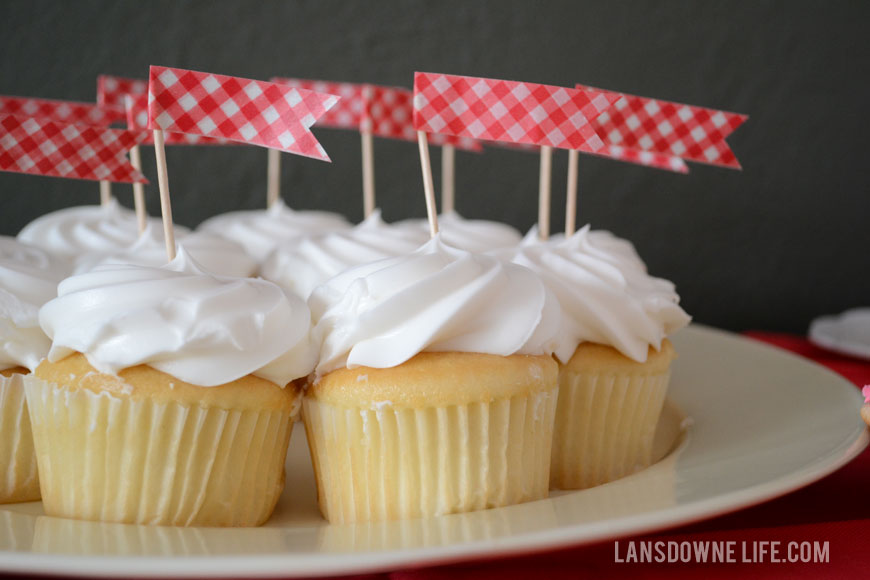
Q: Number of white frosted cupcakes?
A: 10